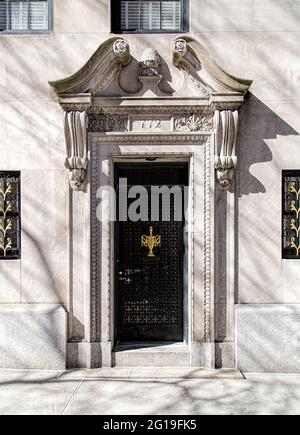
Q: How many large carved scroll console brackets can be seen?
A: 2